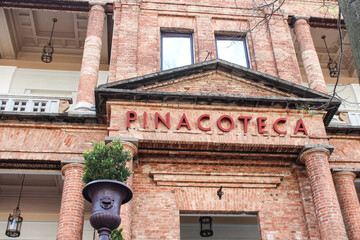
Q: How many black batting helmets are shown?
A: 0